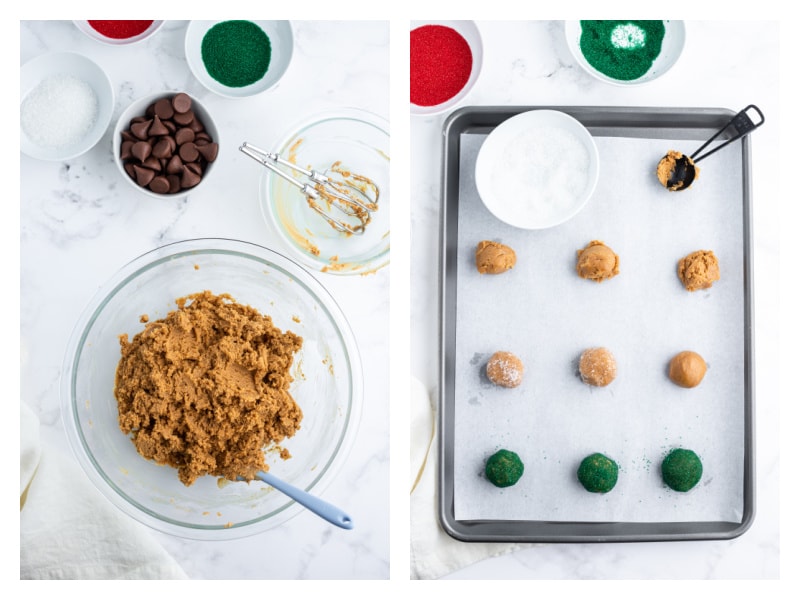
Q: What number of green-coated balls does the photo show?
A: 3